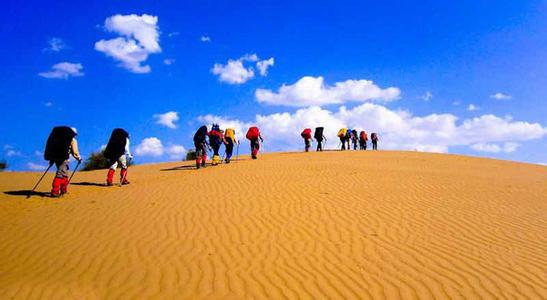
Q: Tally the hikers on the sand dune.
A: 13